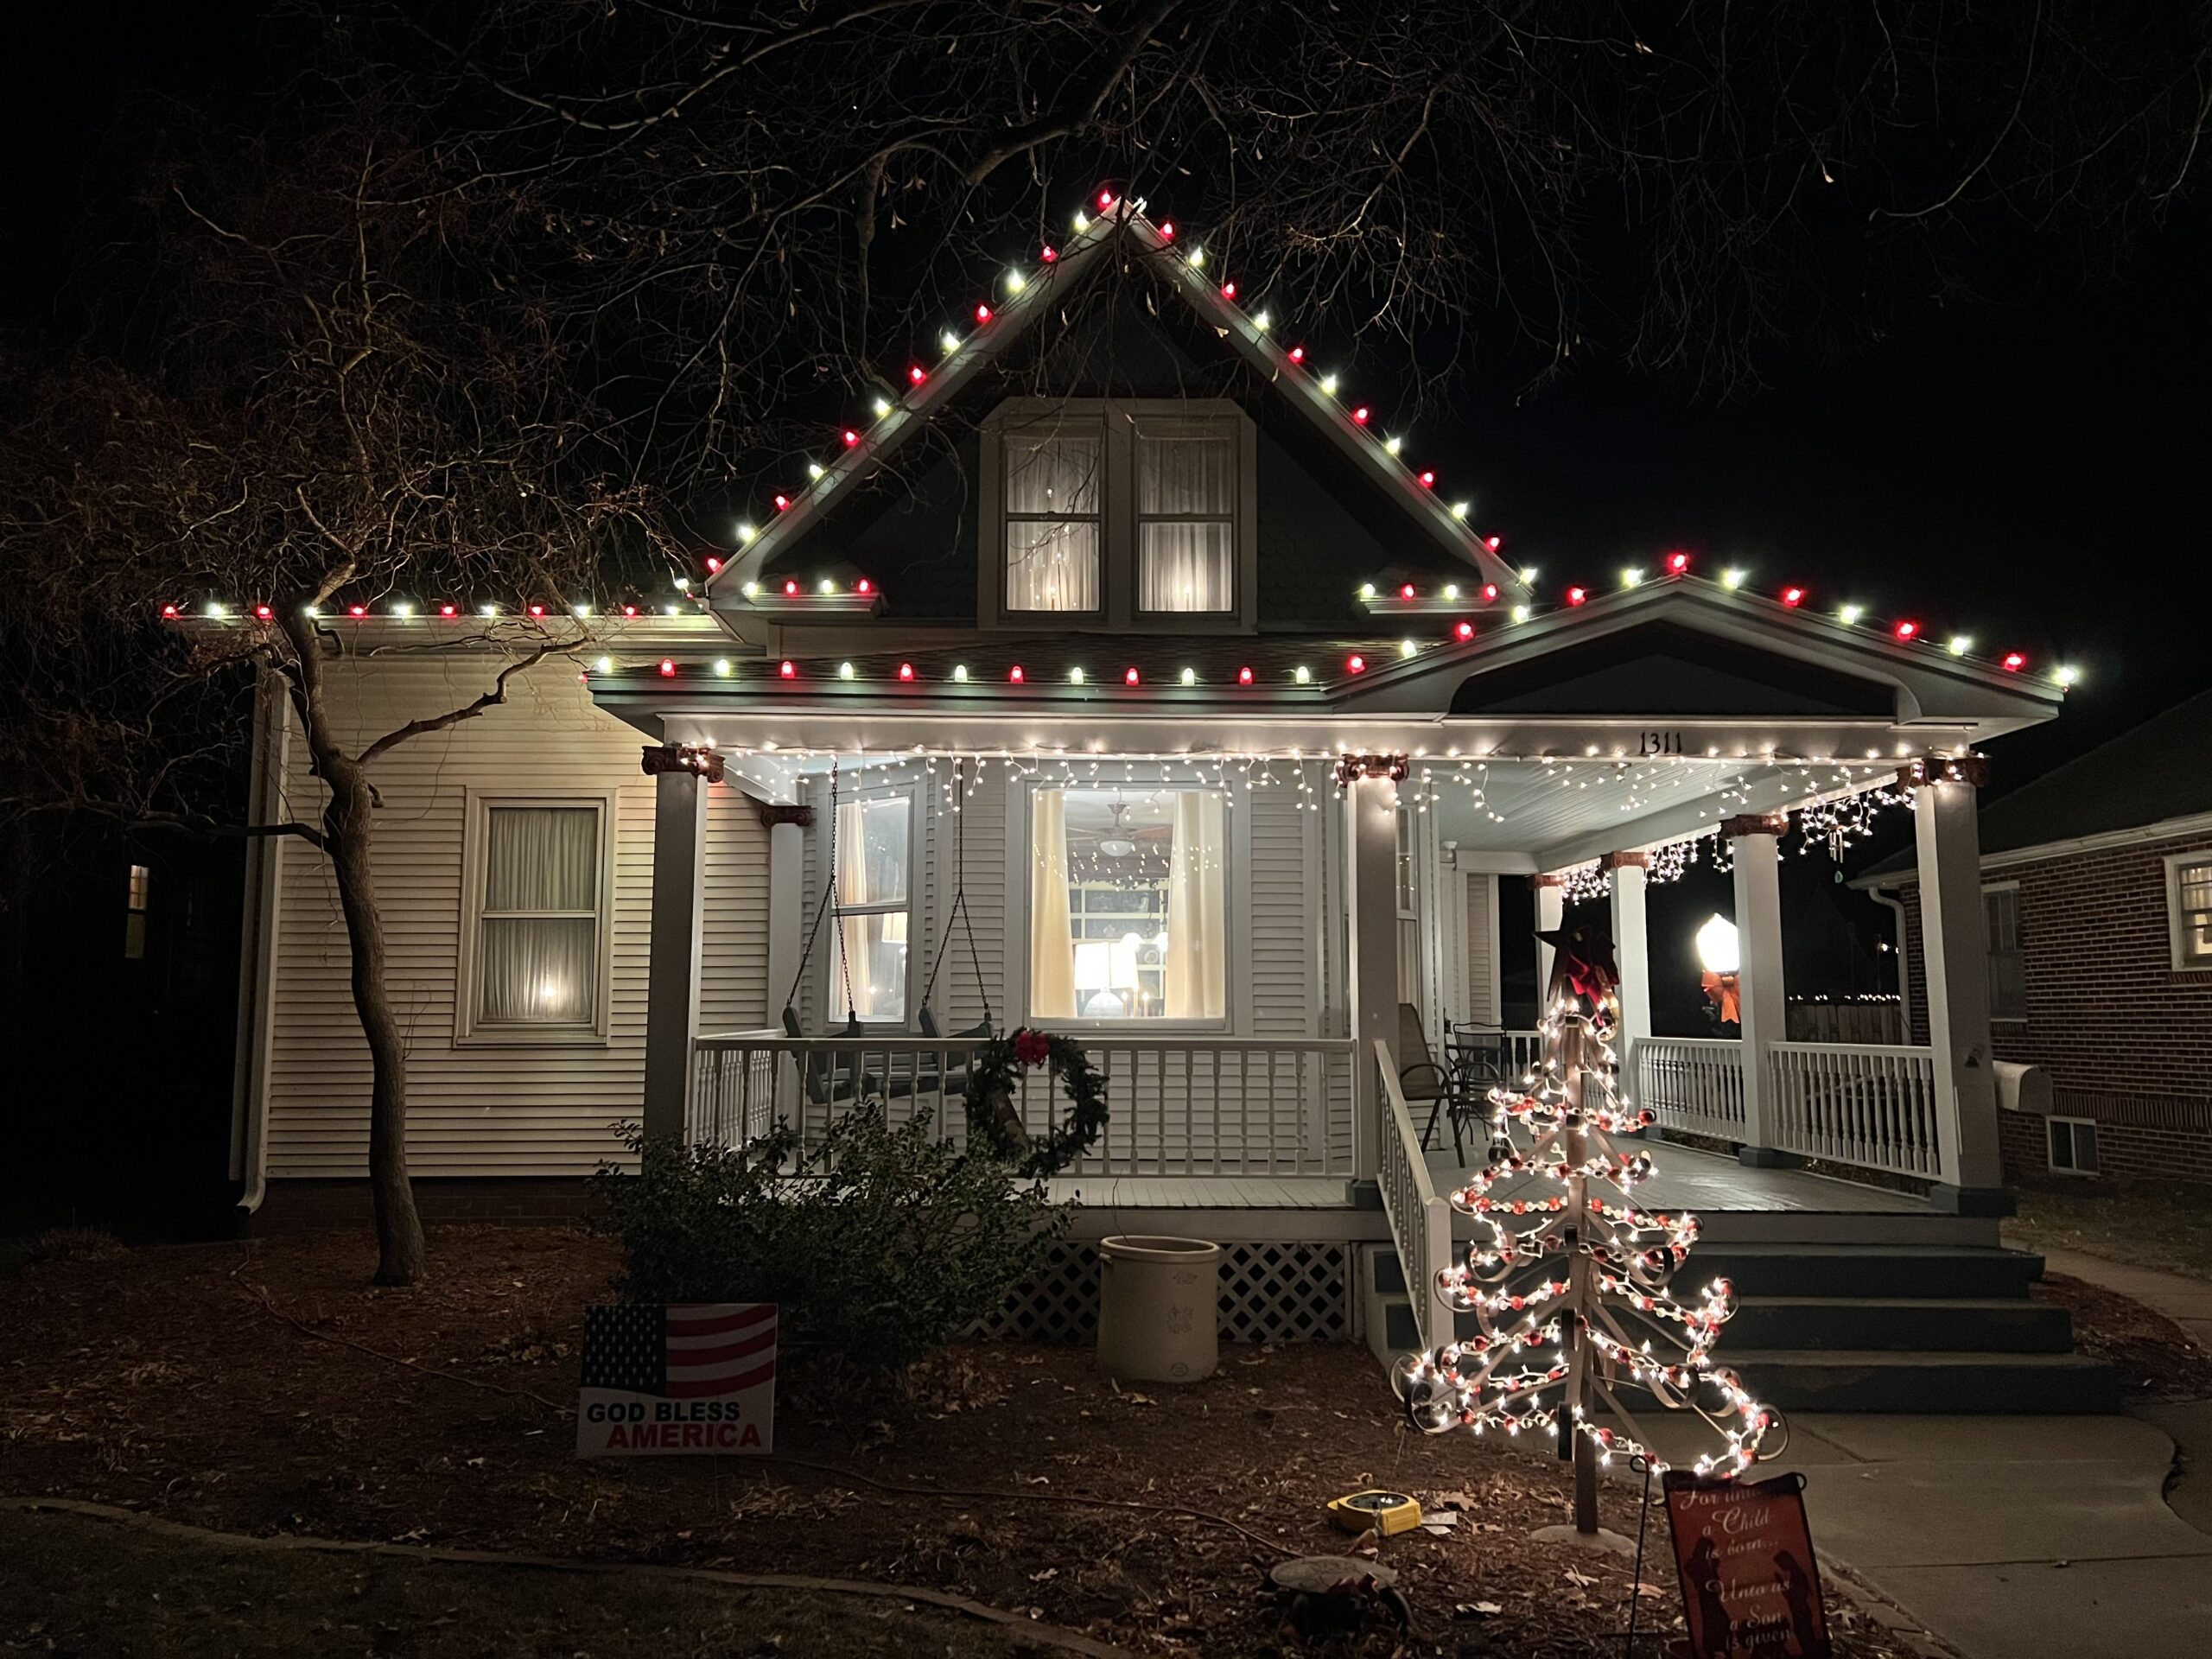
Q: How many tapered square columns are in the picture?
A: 7